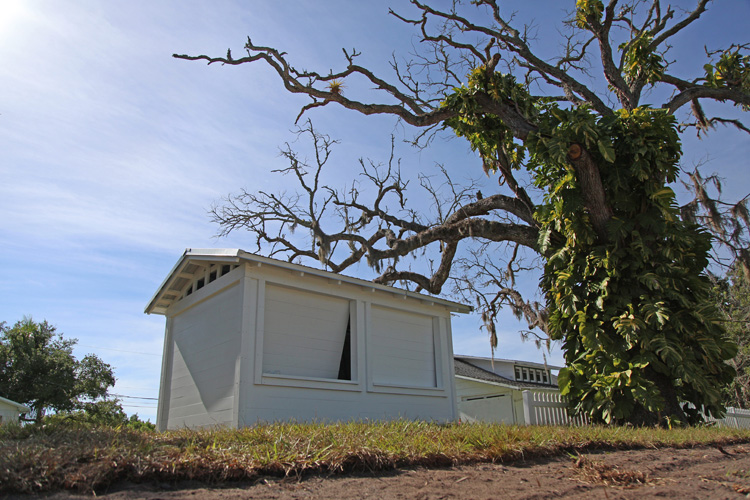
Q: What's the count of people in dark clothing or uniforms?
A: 0